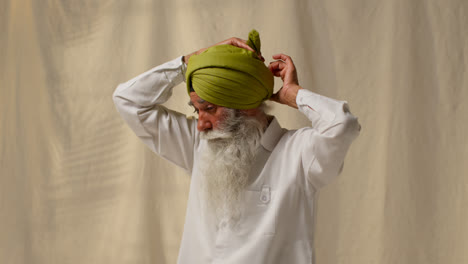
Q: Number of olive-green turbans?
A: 1